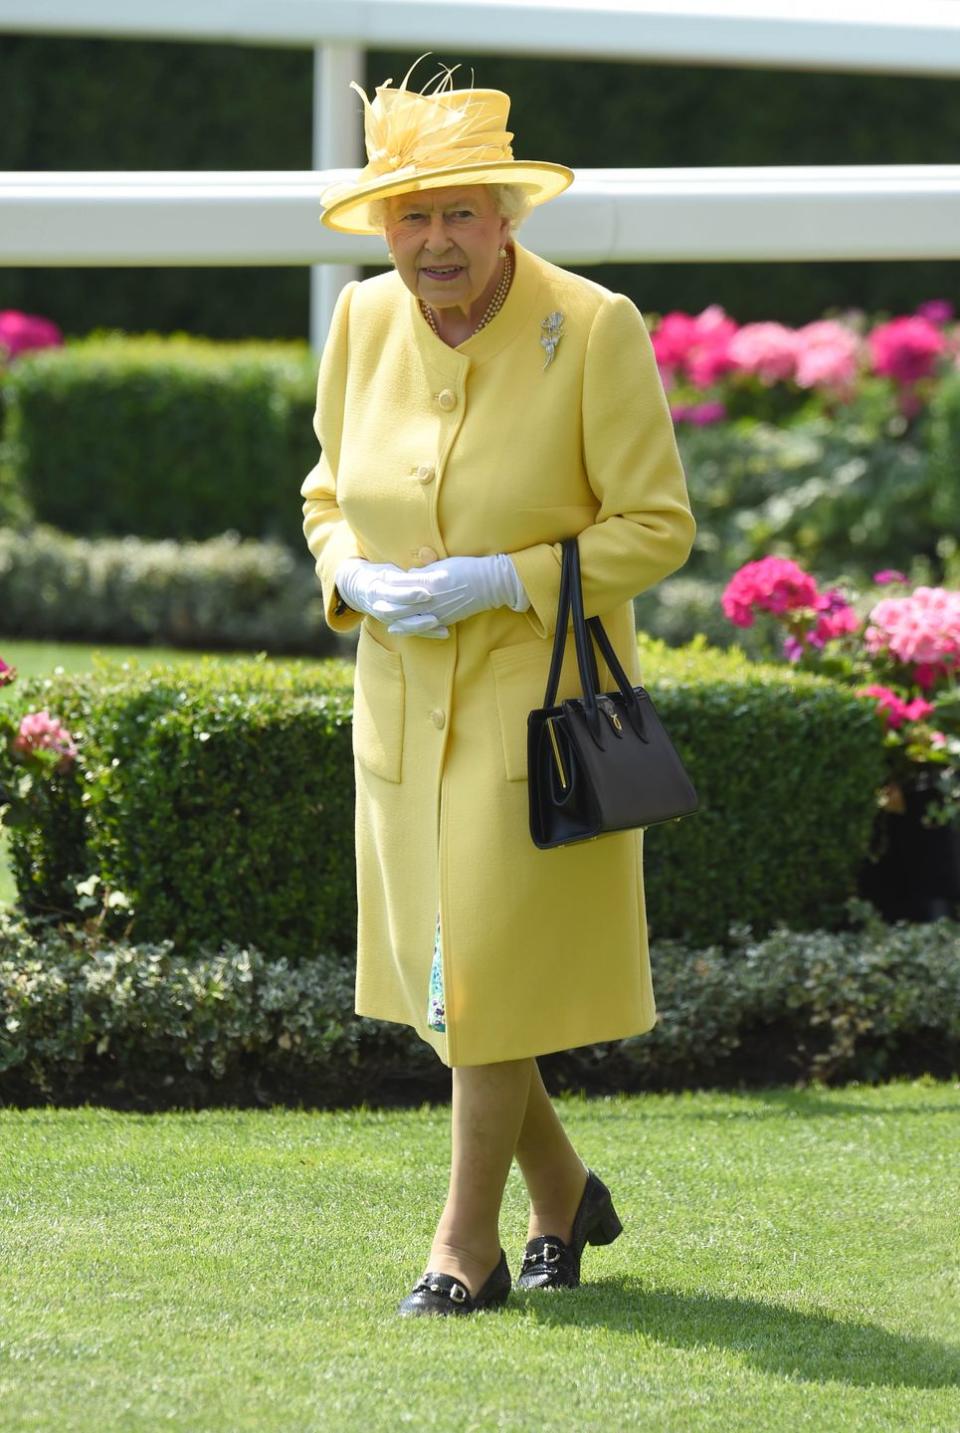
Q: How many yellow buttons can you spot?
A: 4